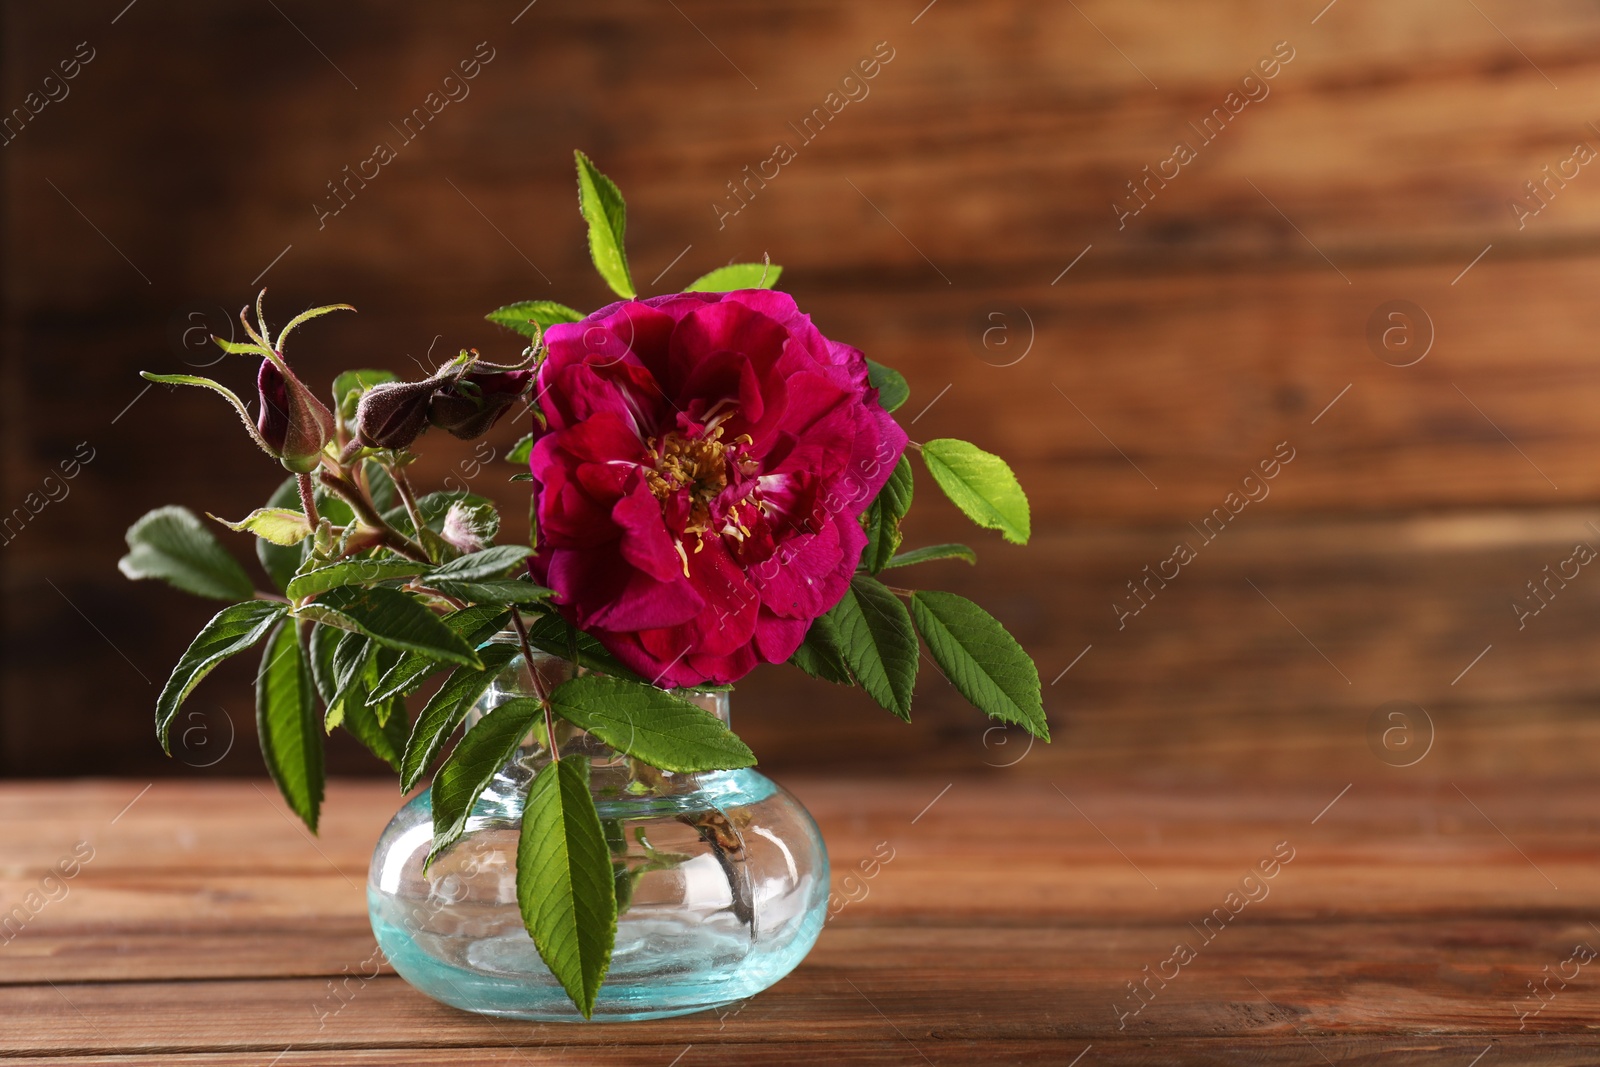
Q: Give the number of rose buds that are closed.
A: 3